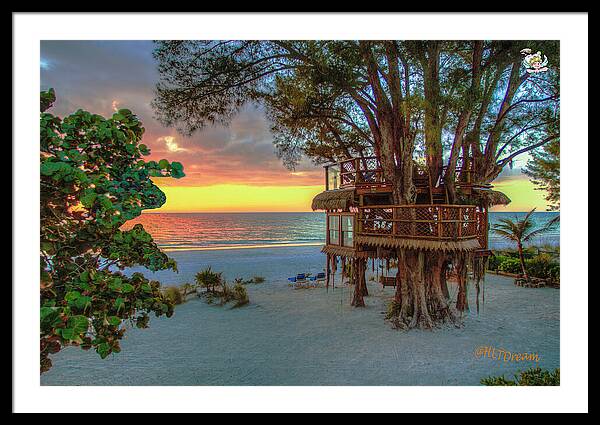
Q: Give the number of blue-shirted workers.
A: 0